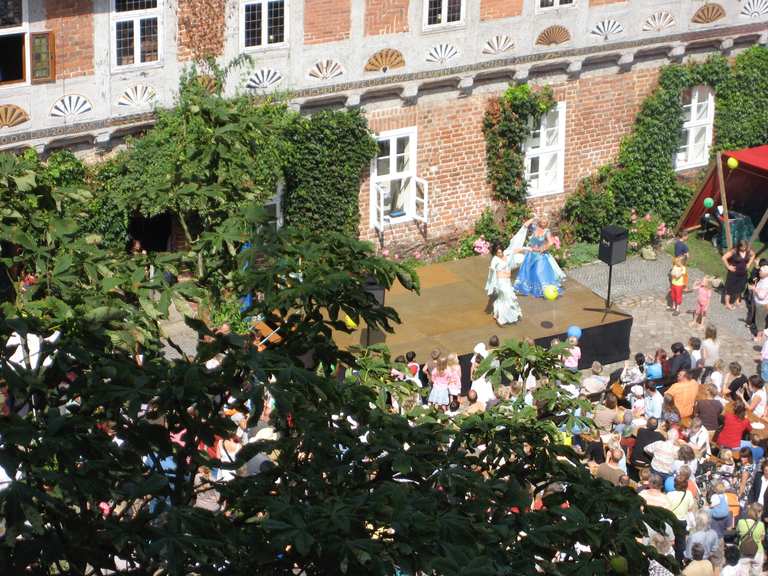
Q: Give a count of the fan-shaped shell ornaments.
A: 14